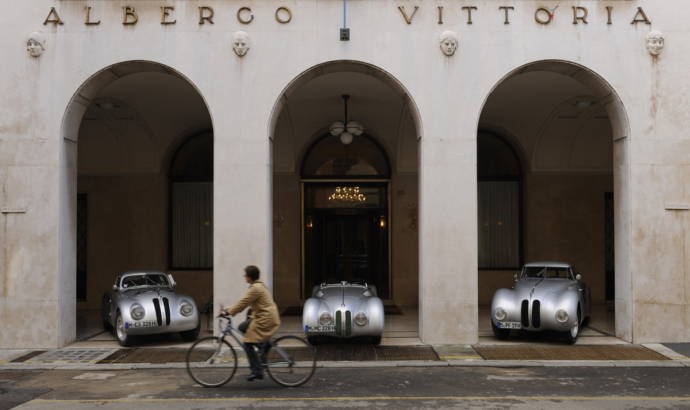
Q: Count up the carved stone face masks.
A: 4